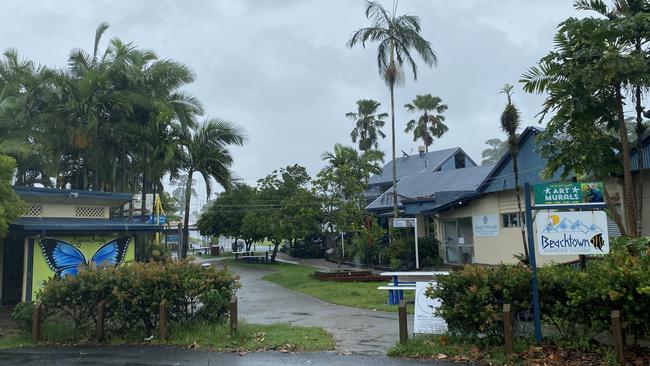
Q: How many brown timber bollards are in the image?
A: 7